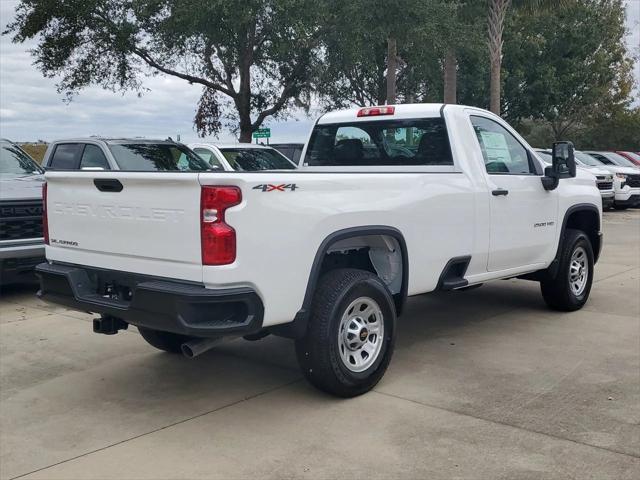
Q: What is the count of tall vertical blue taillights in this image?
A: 0